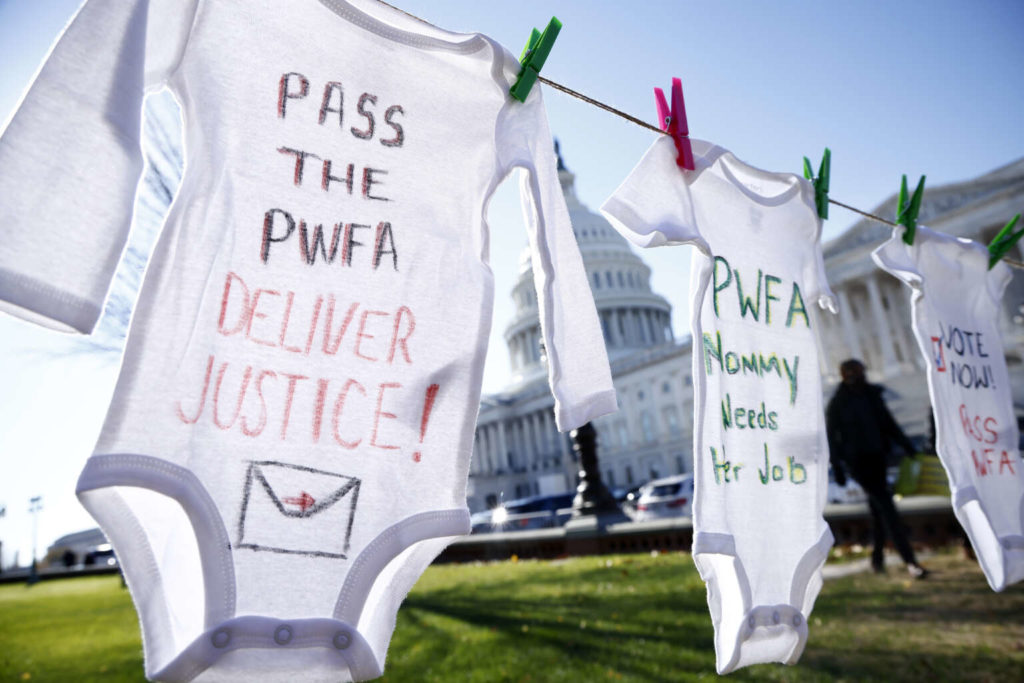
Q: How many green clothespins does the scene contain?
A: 4